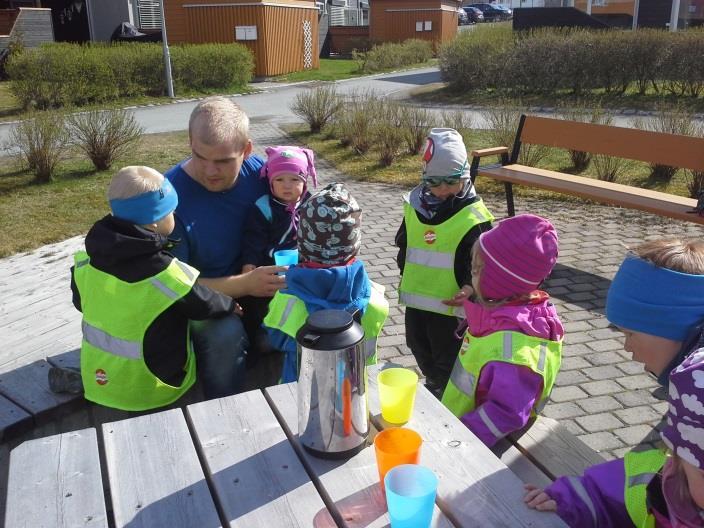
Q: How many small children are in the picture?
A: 7